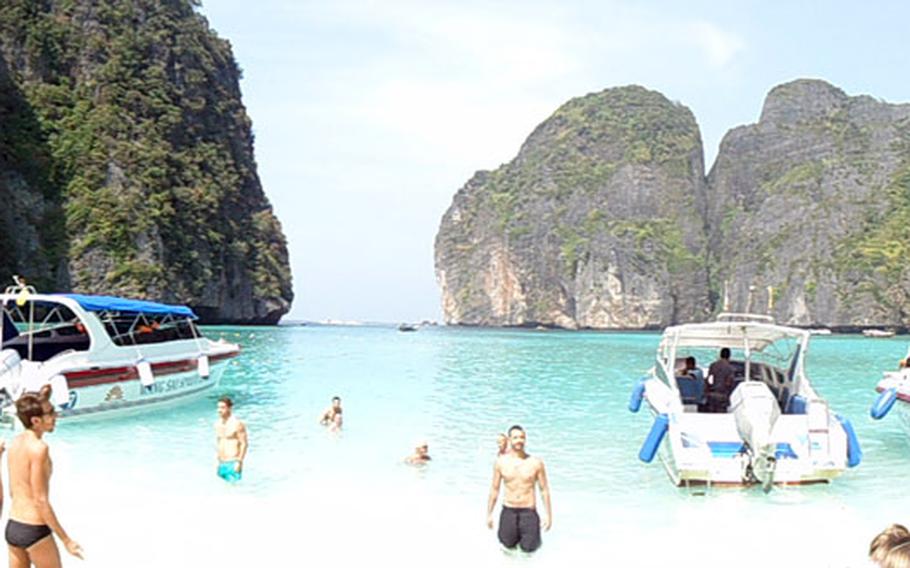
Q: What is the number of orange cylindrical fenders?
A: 0